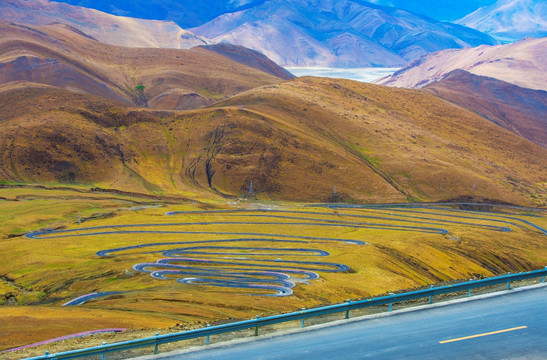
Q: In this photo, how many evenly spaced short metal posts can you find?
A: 12